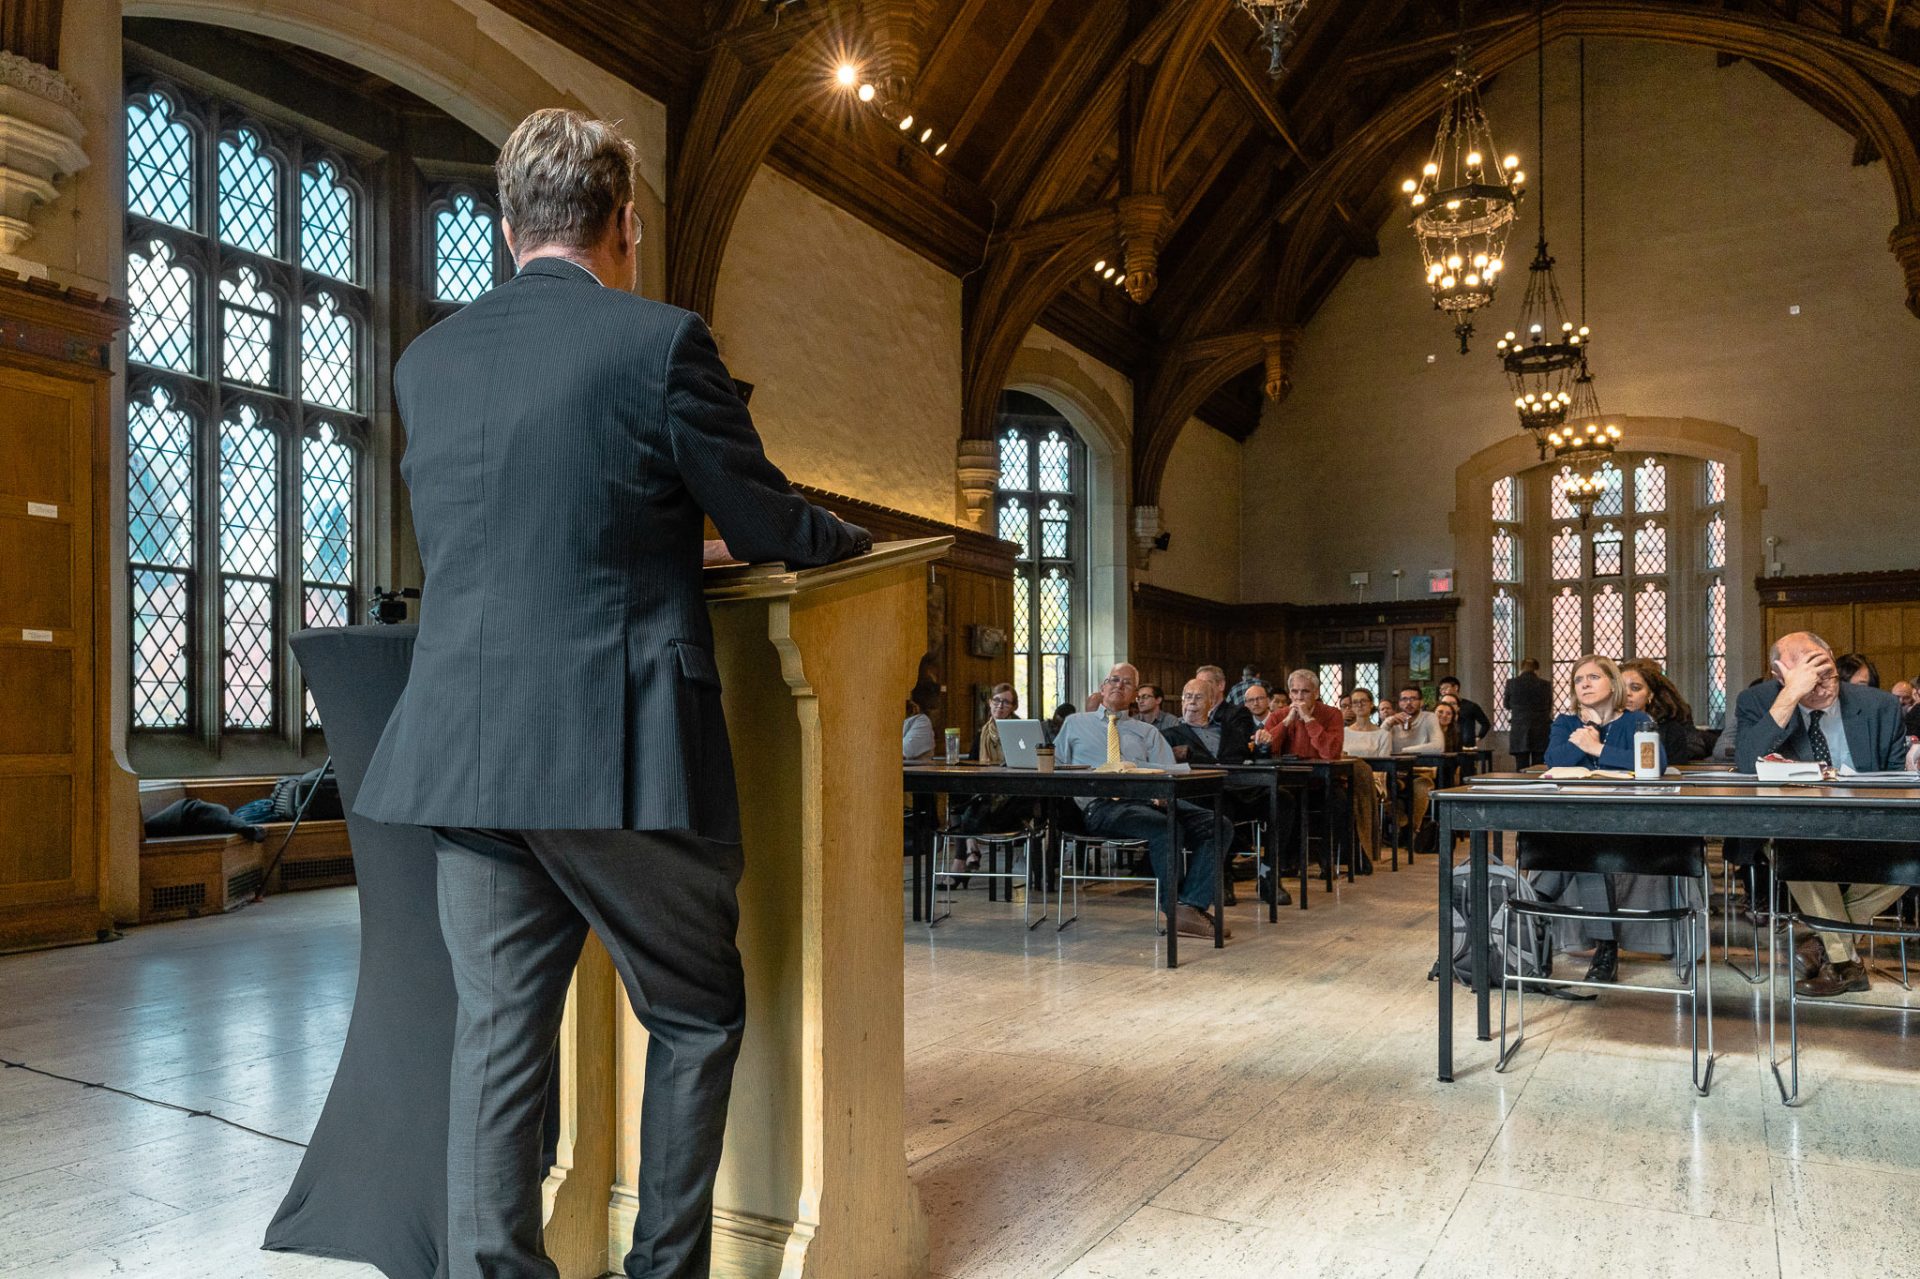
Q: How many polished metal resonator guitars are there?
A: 0